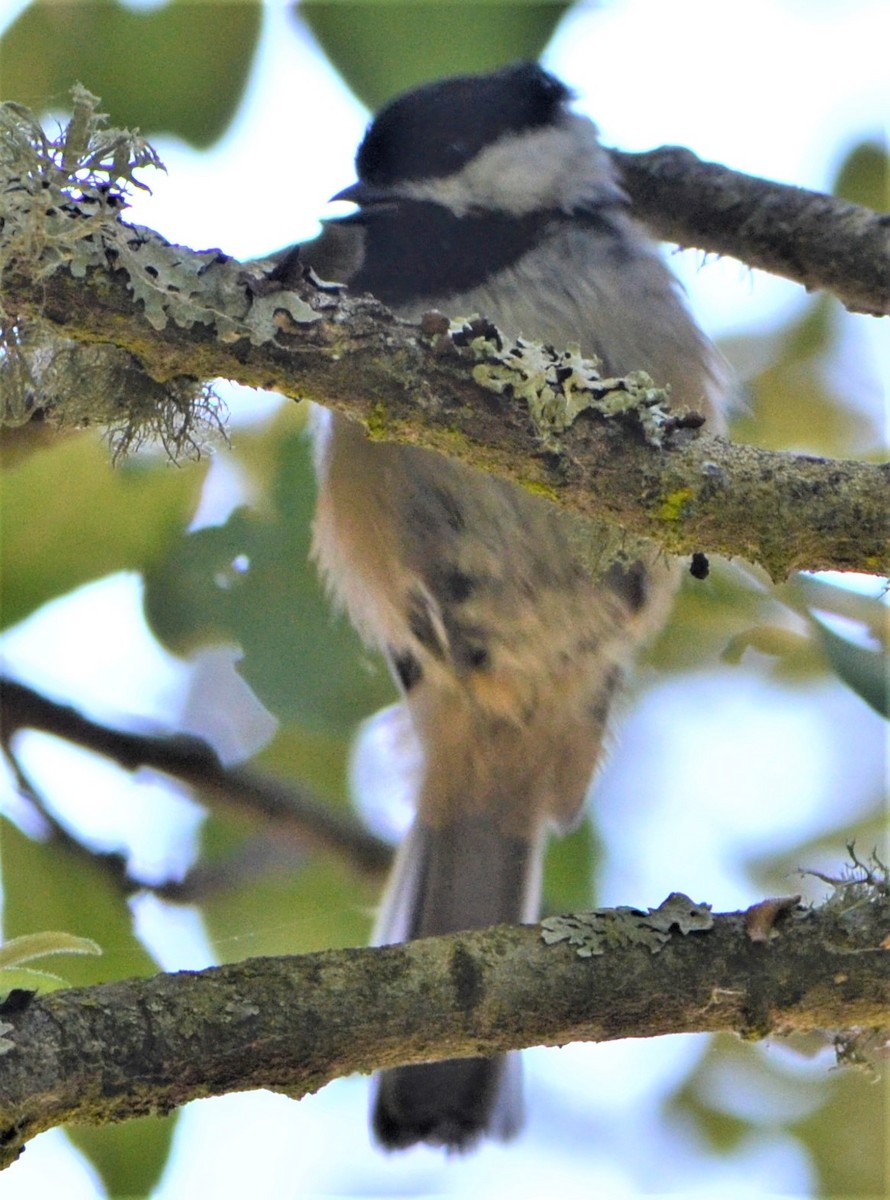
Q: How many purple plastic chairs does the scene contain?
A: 0